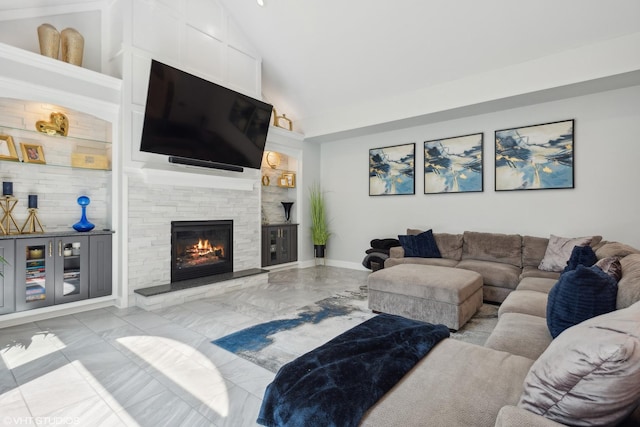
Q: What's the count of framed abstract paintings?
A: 3